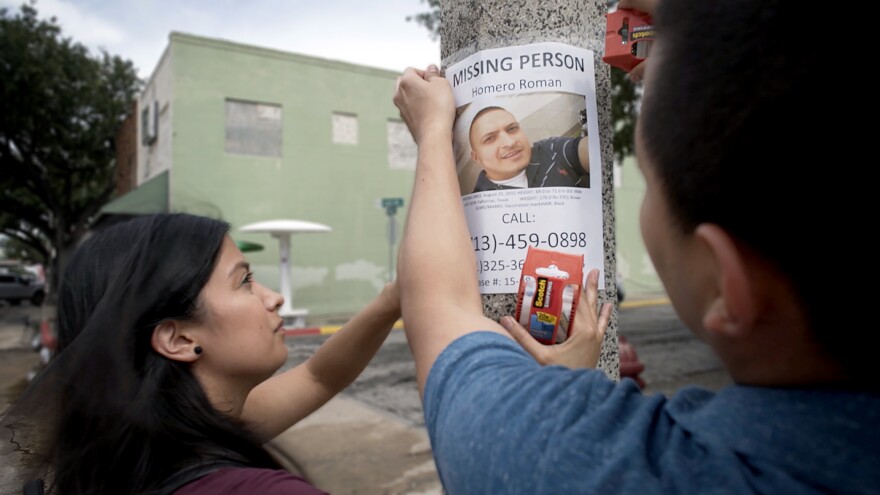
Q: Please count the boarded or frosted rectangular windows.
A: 3